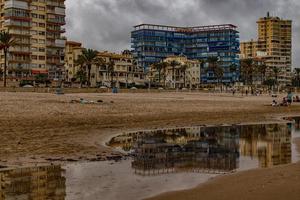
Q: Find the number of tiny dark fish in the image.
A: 0